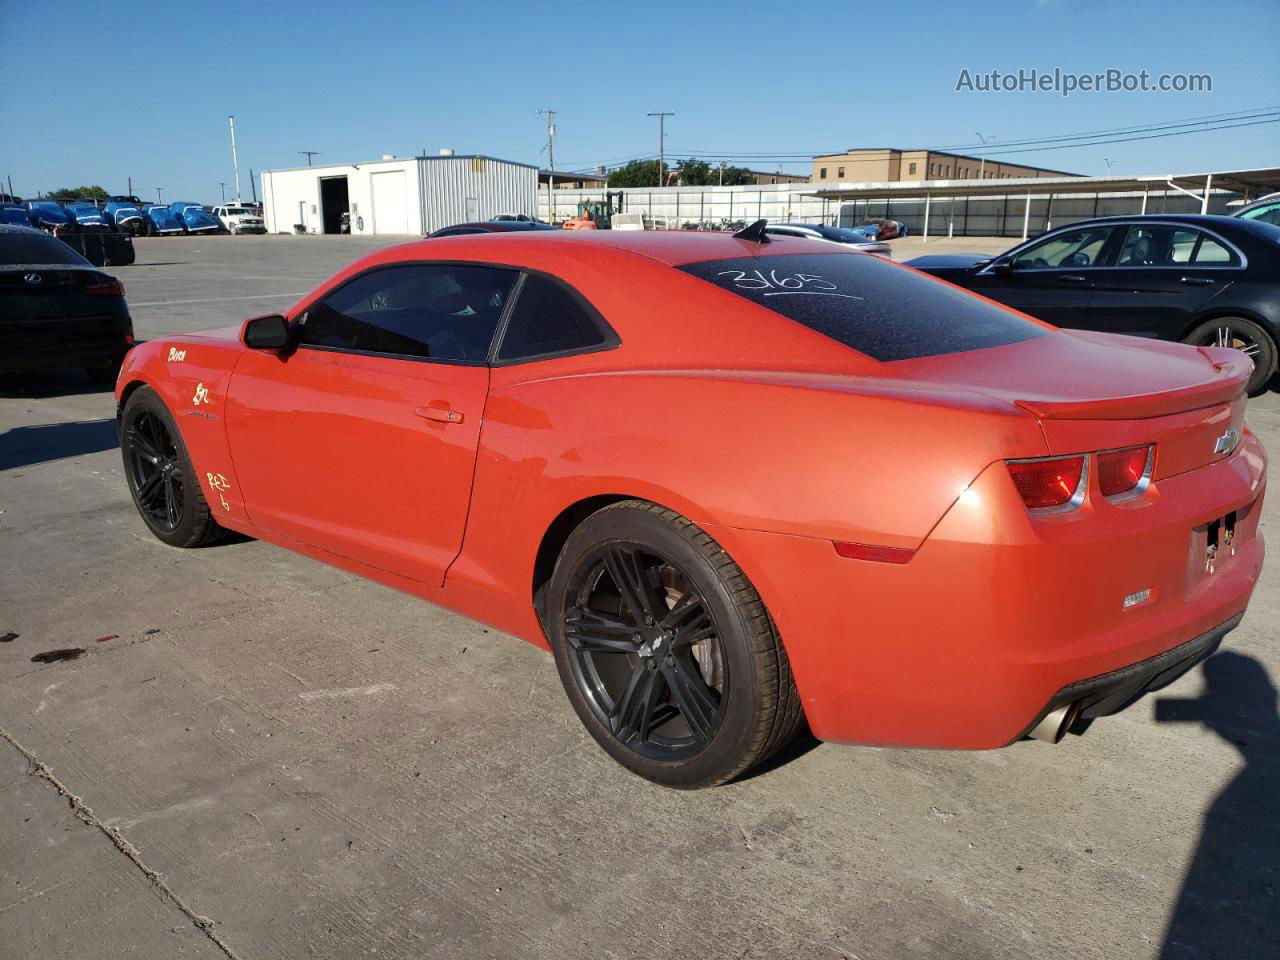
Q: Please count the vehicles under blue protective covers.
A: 6